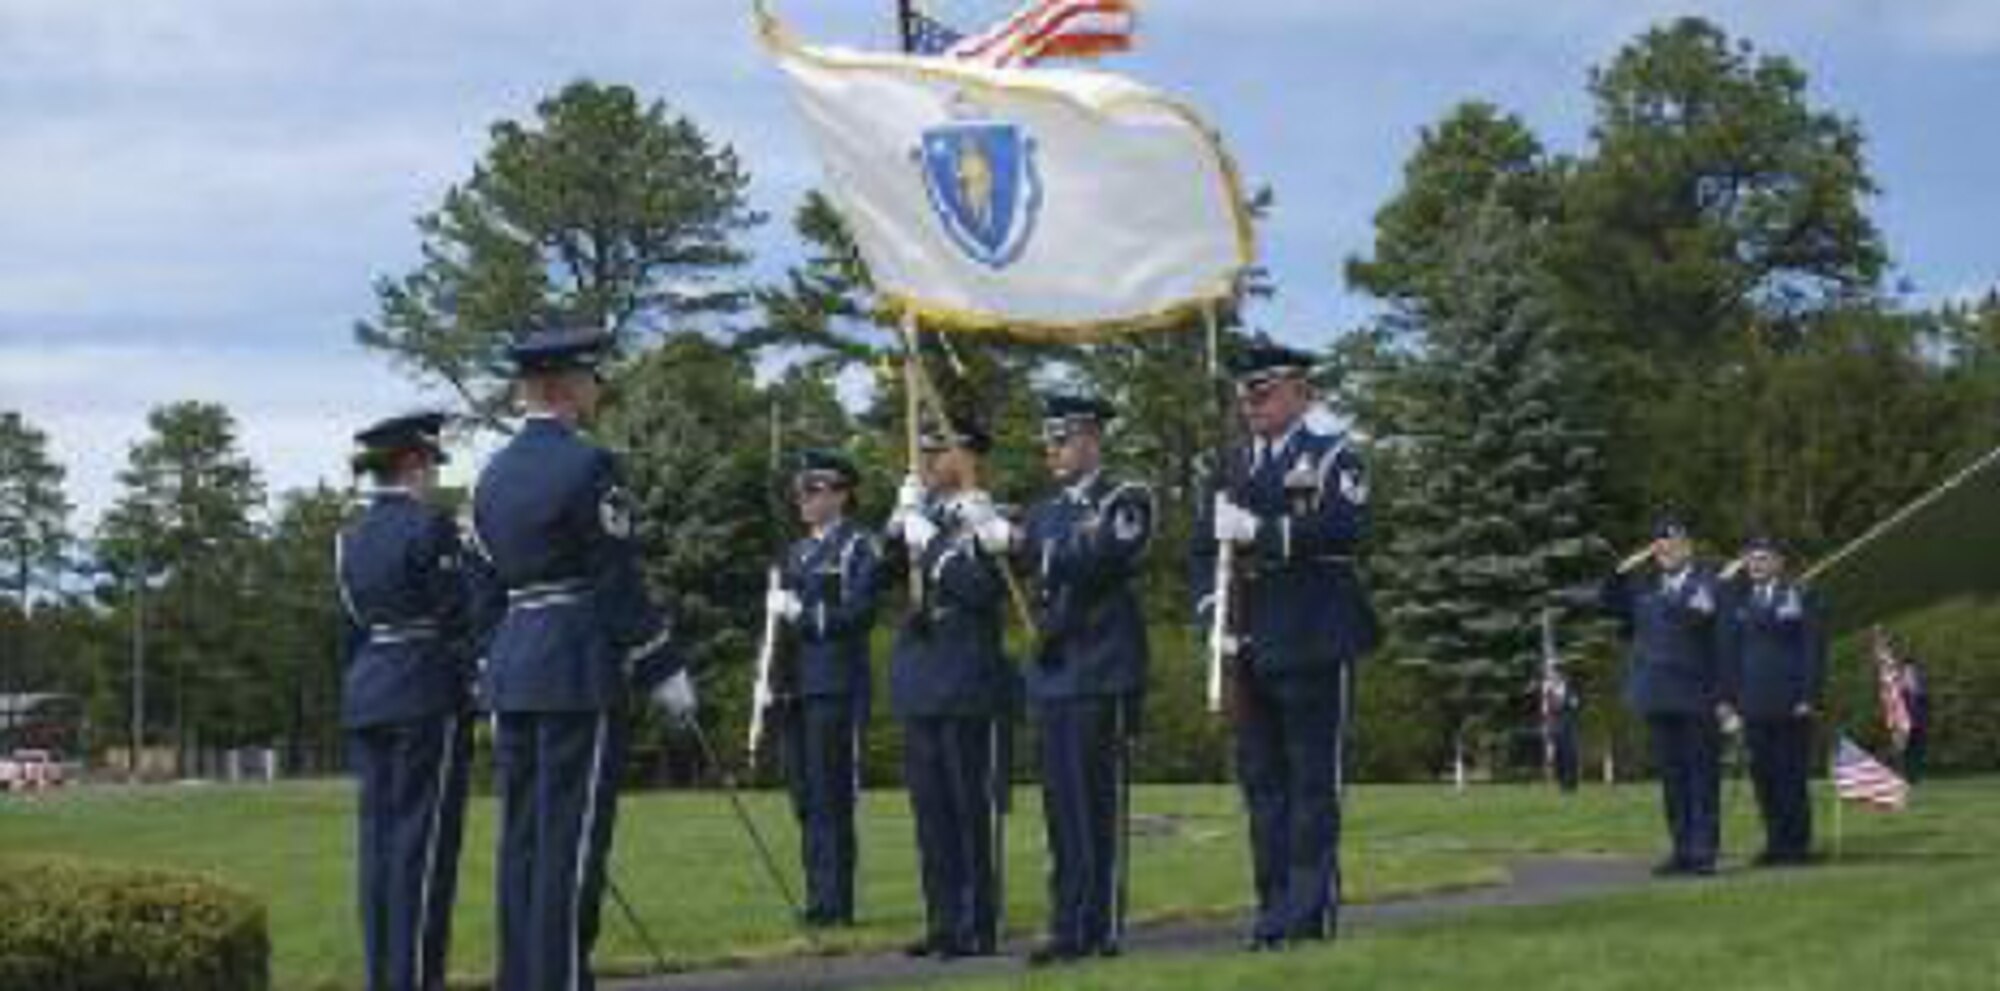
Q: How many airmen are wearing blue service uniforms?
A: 8